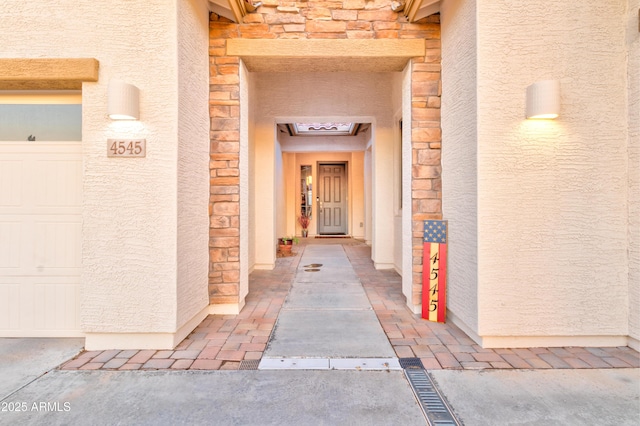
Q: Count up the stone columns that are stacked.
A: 2